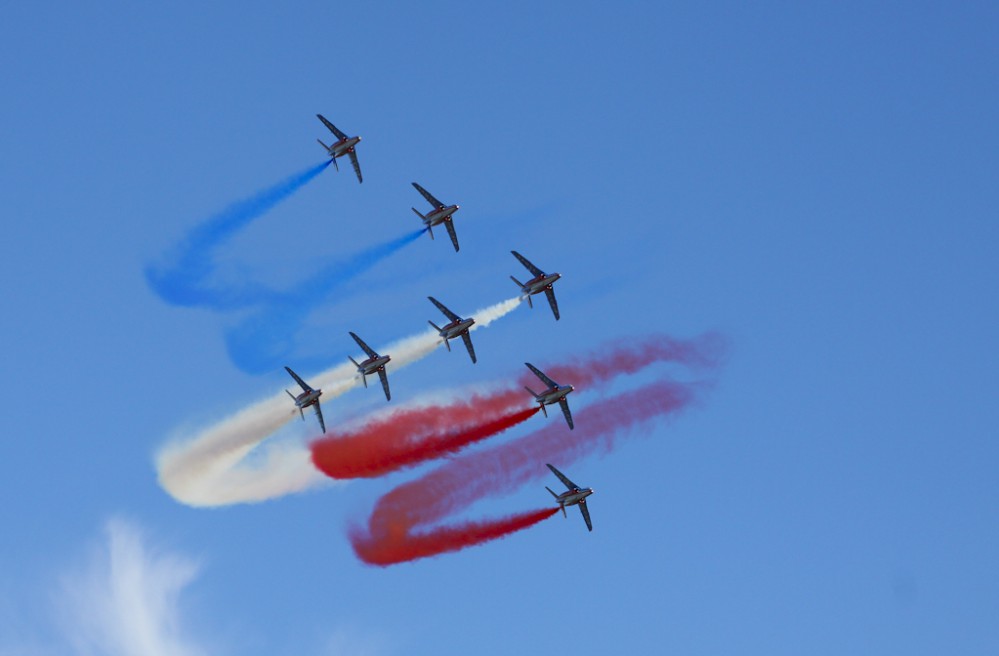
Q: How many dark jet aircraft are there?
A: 8